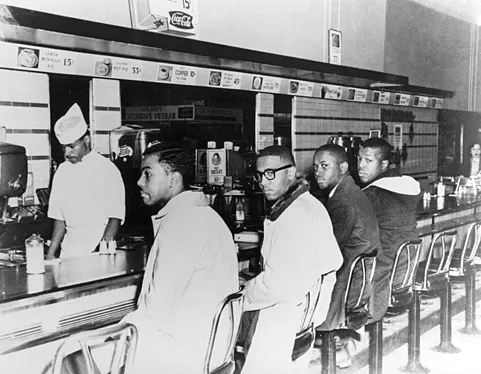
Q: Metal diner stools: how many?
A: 7